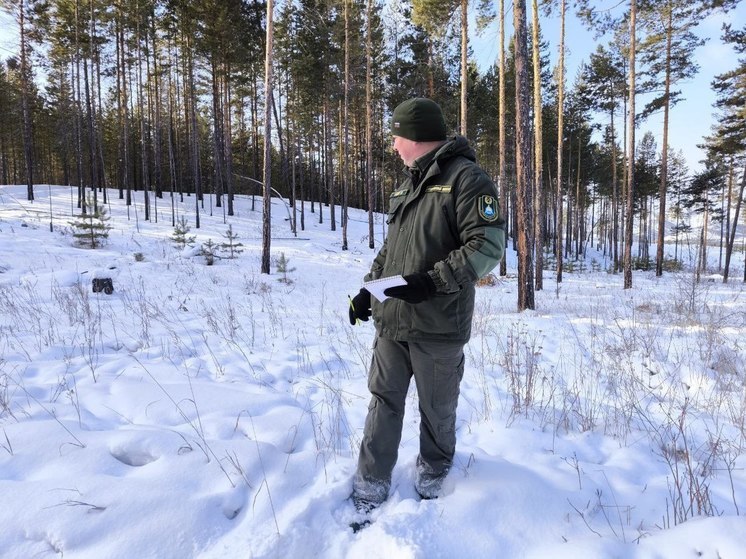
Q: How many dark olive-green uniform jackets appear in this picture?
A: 1